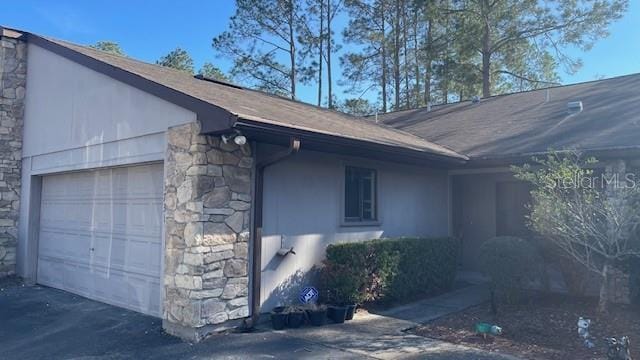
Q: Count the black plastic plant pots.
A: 5